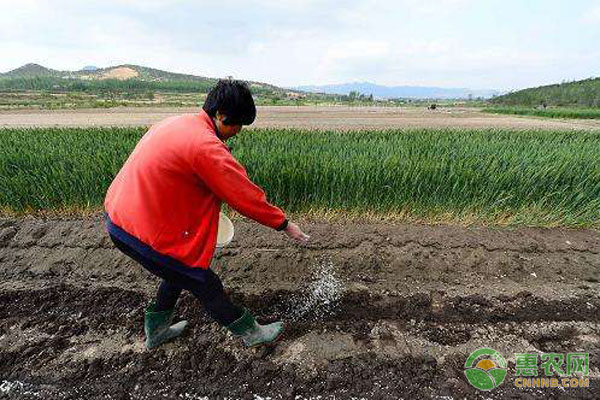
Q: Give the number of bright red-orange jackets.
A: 1